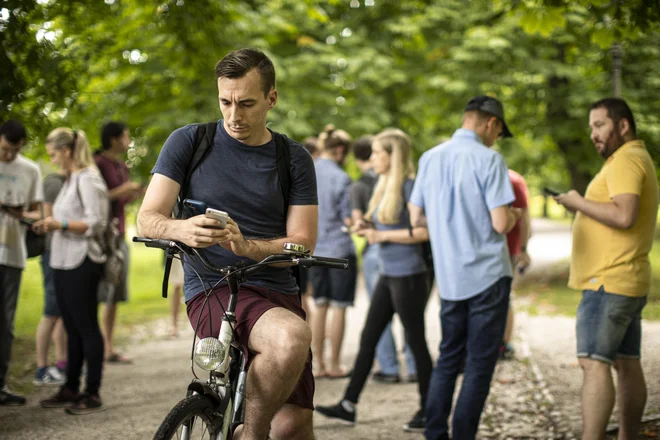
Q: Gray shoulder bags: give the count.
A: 1